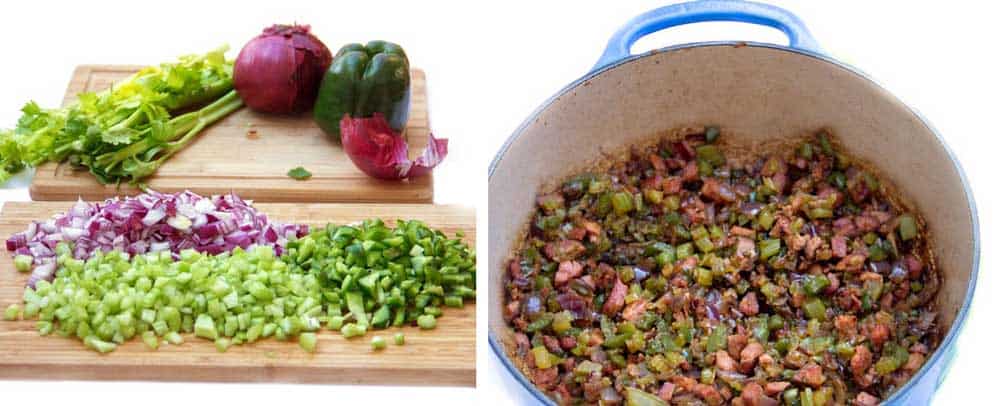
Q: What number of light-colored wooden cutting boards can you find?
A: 2